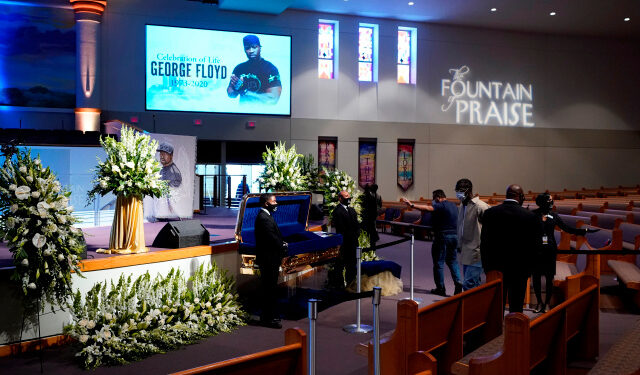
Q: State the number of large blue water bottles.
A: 0